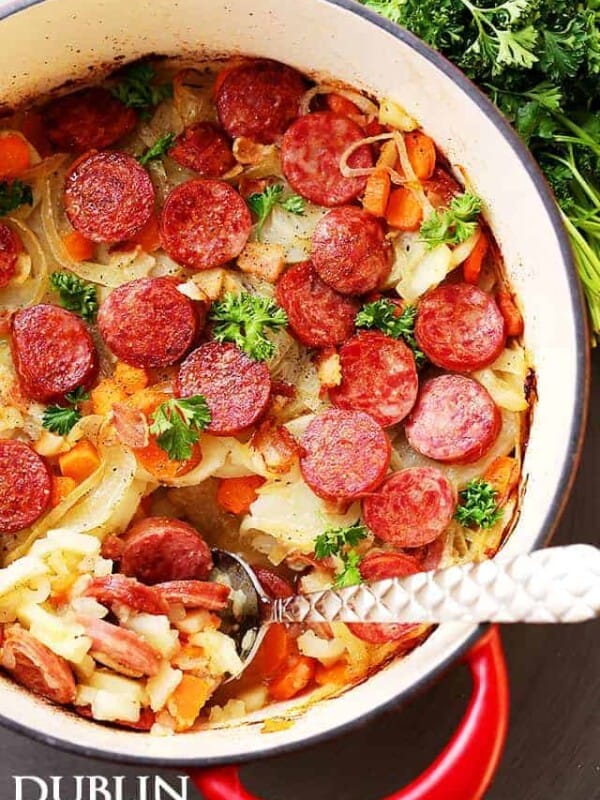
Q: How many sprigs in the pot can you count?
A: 12